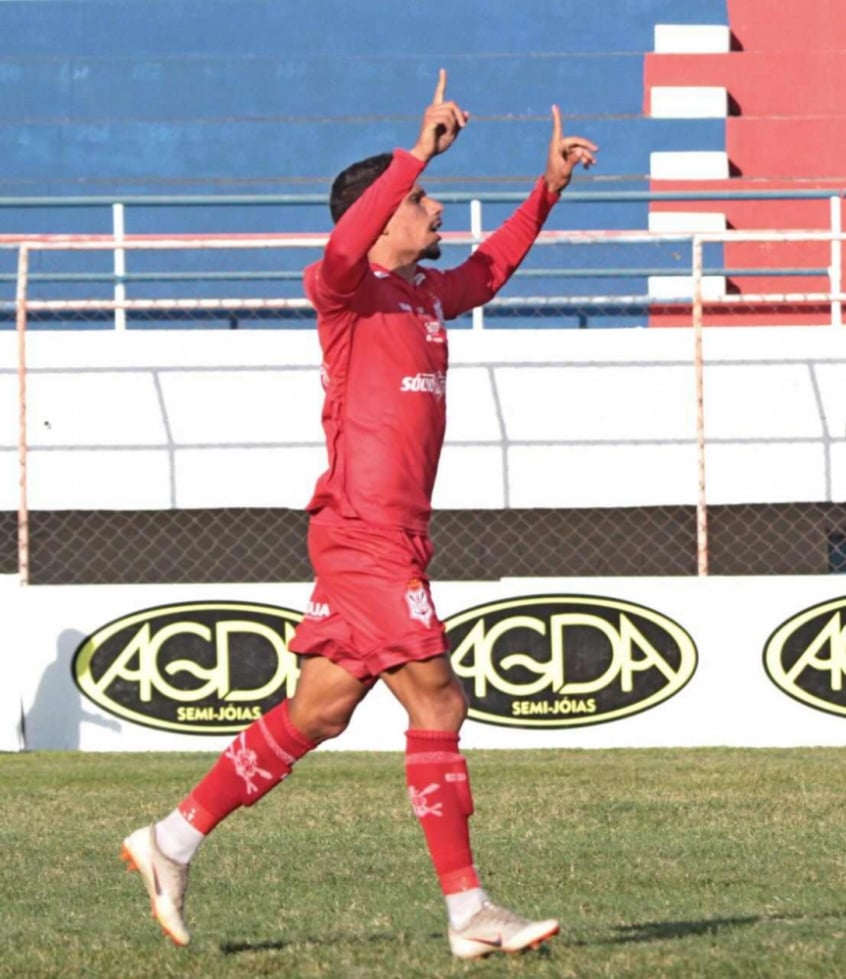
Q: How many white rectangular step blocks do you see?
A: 5